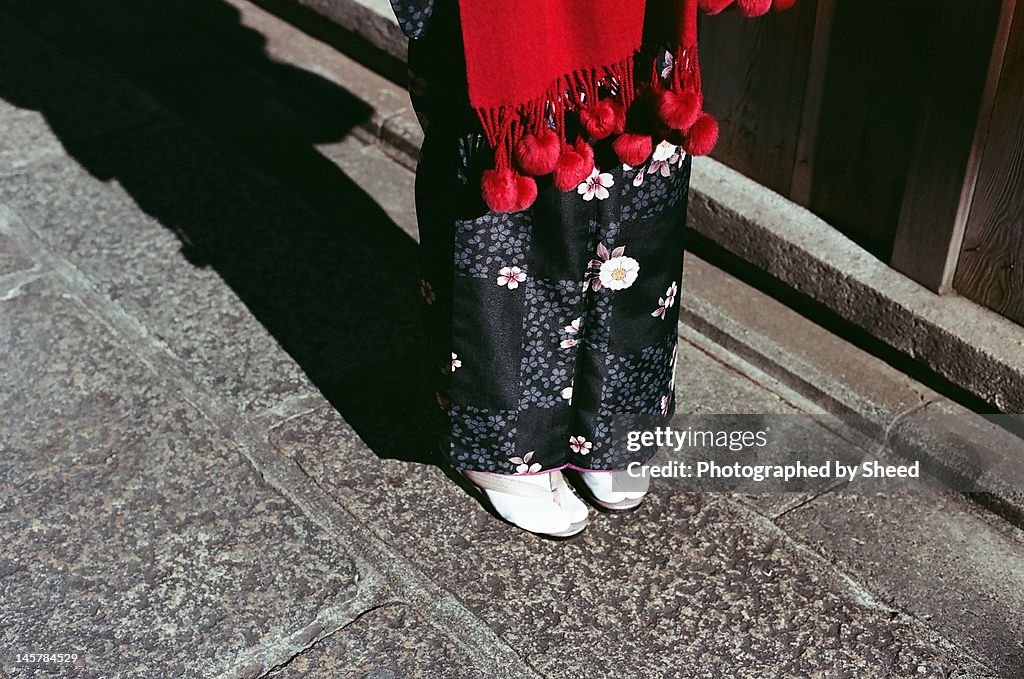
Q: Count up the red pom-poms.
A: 13